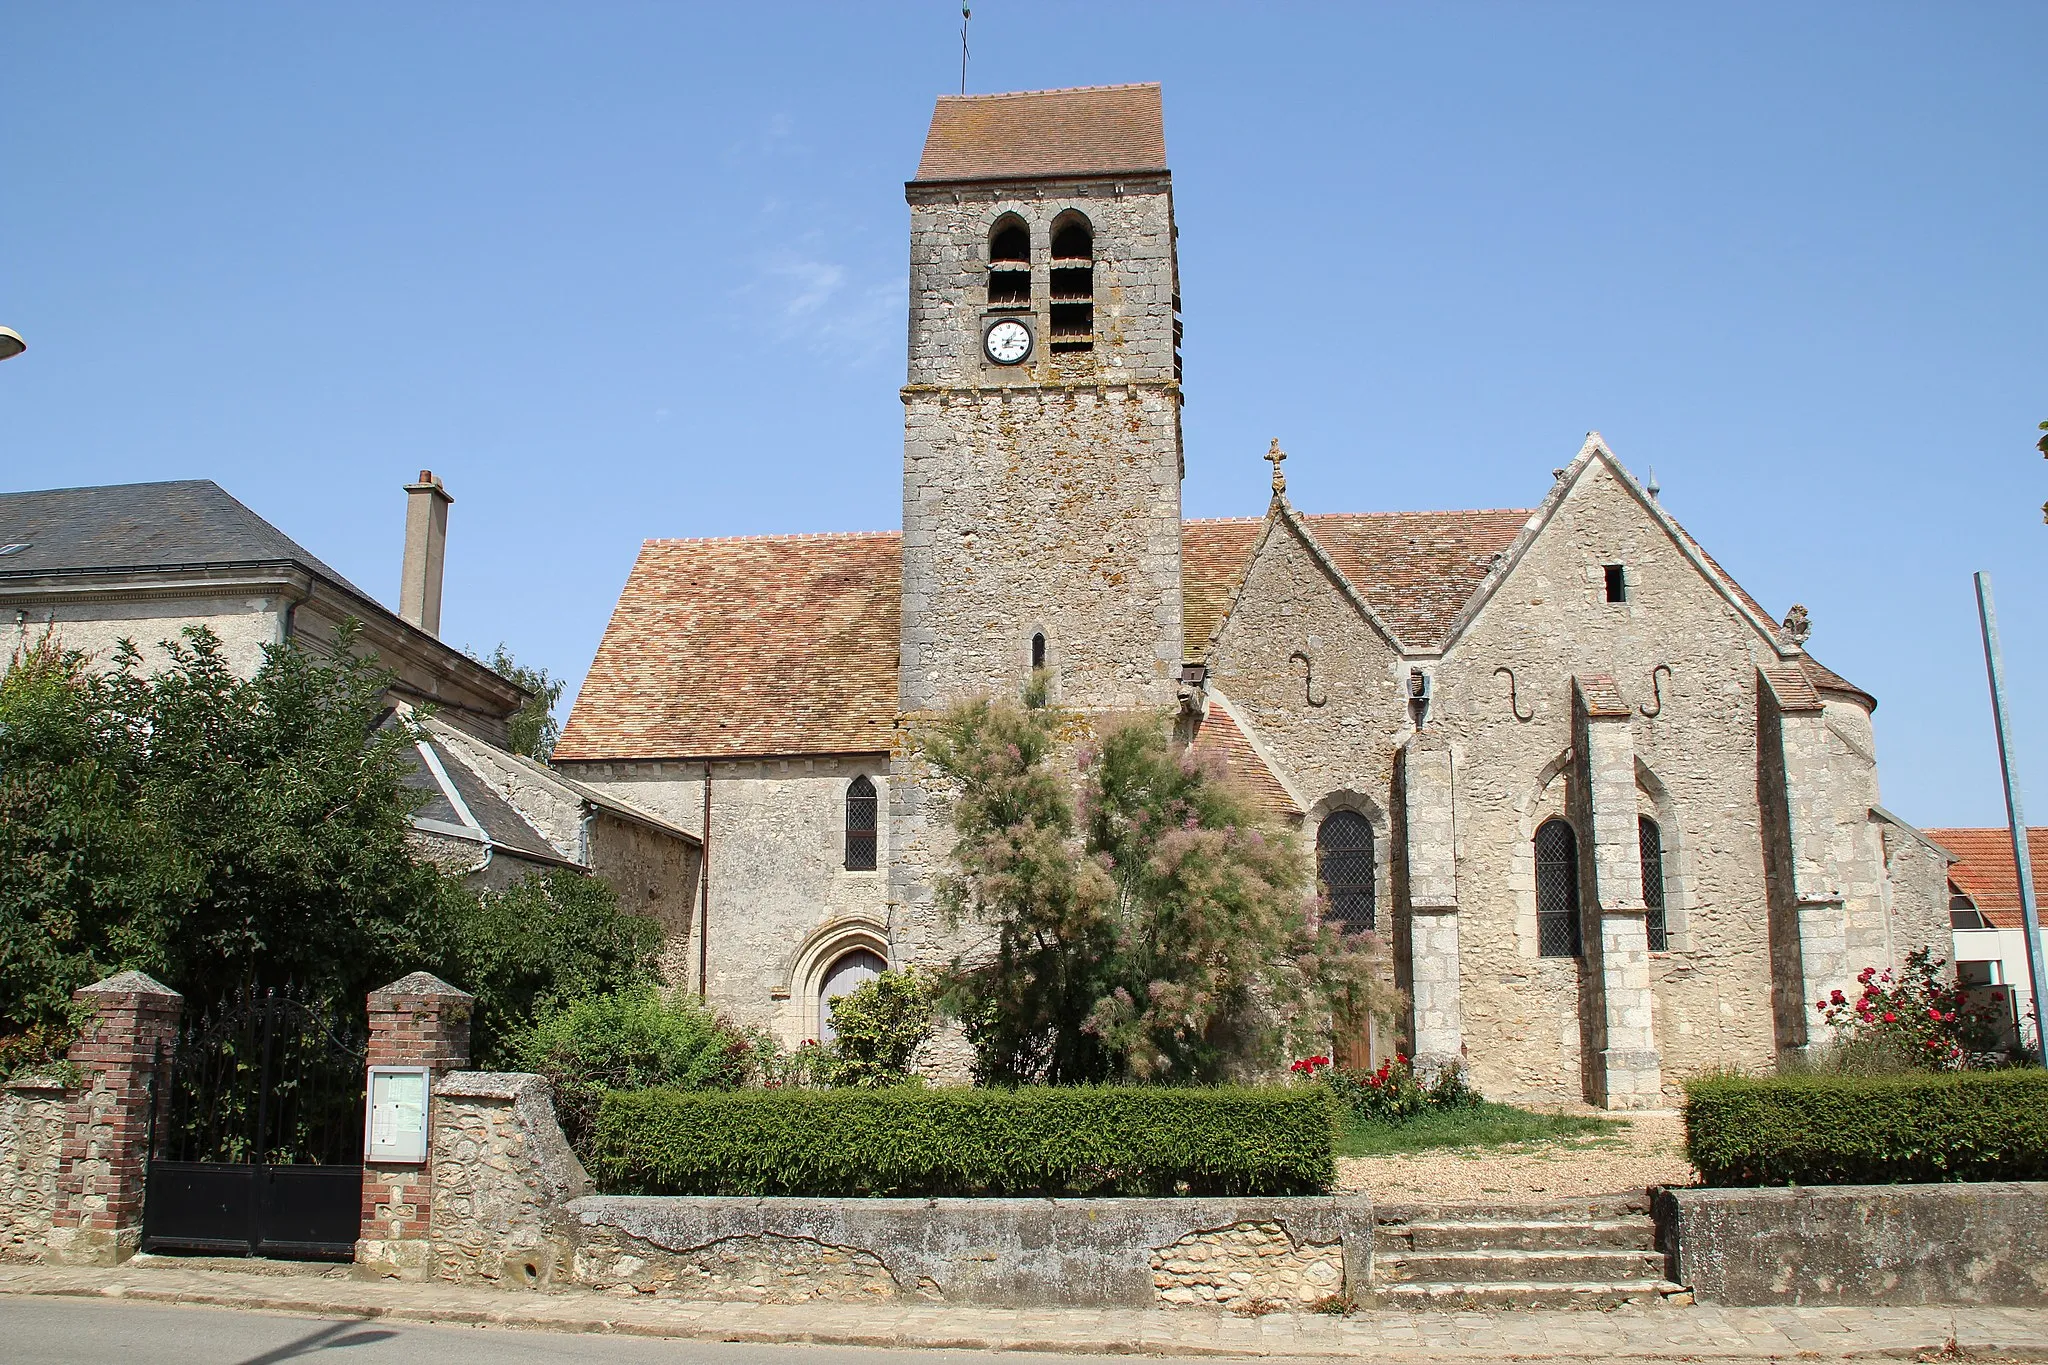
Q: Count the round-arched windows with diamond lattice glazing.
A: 3